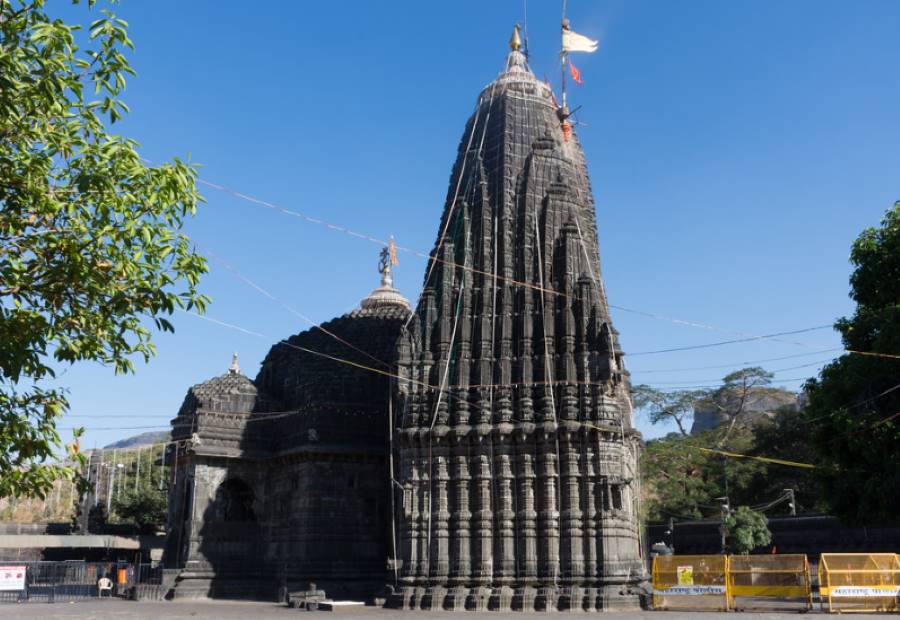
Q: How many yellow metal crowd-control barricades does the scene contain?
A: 3